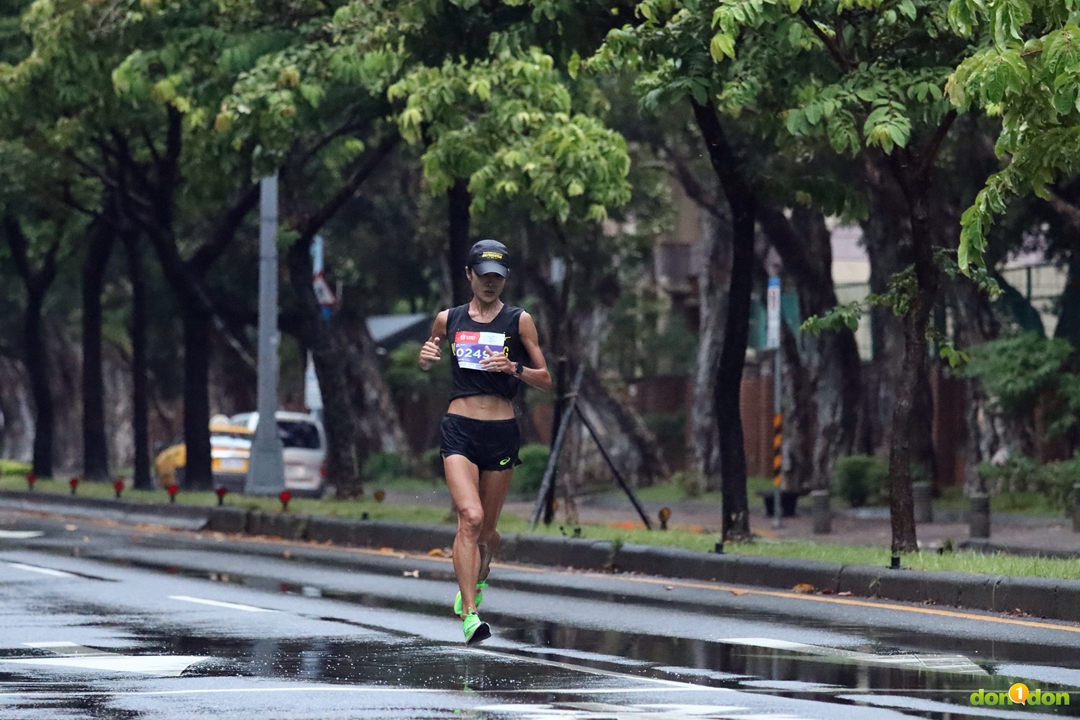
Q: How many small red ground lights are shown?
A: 6